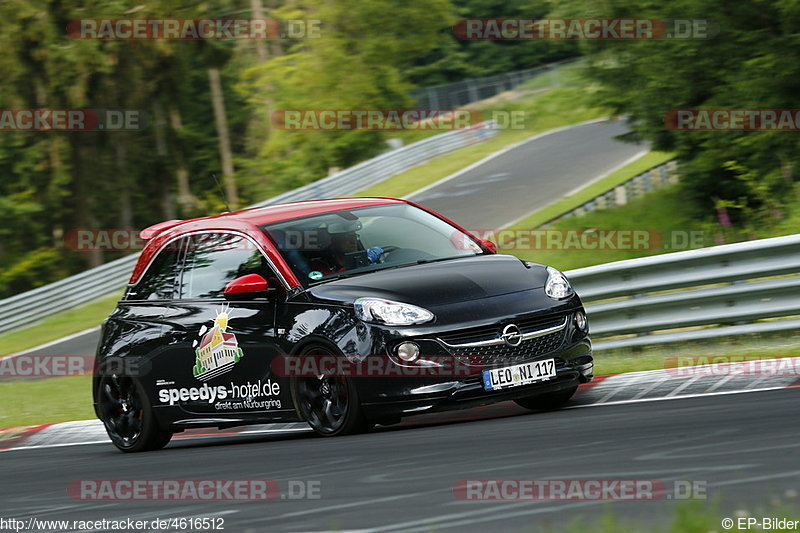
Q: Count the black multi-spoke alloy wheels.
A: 2